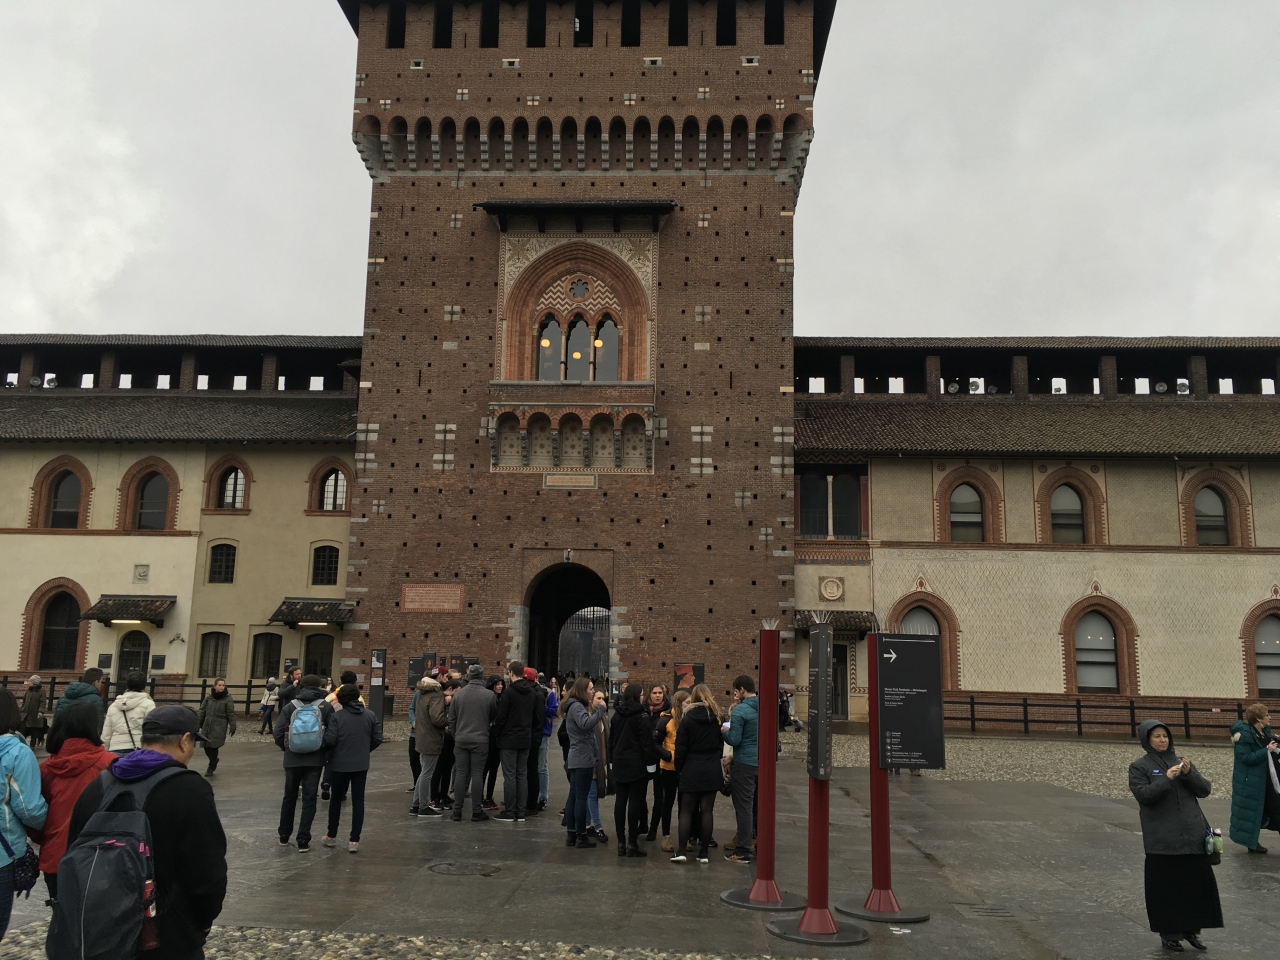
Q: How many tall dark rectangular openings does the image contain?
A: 9